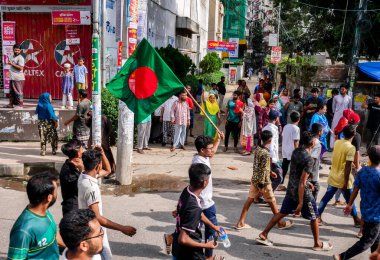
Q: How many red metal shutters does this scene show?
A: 2